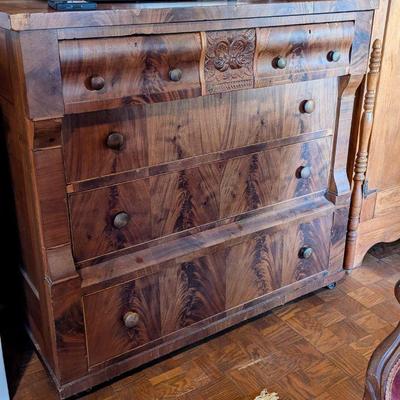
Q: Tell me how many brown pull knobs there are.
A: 10